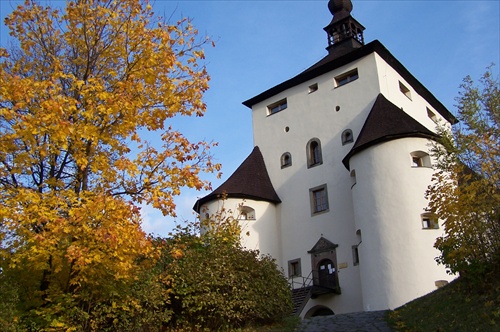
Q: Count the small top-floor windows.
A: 5